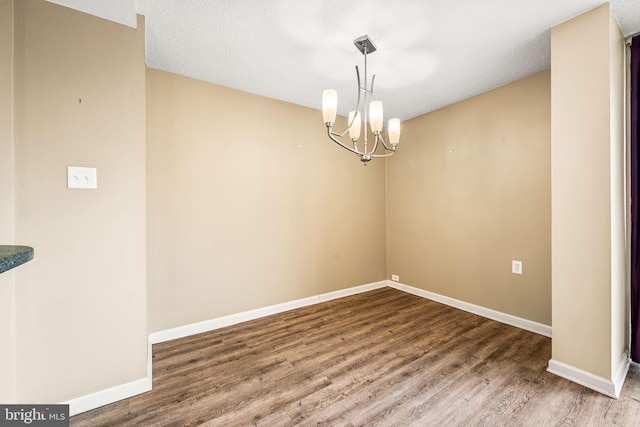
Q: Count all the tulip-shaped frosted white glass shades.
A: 4